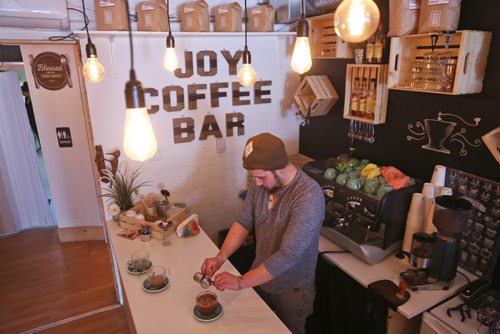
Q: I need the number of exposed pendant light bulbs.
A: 6